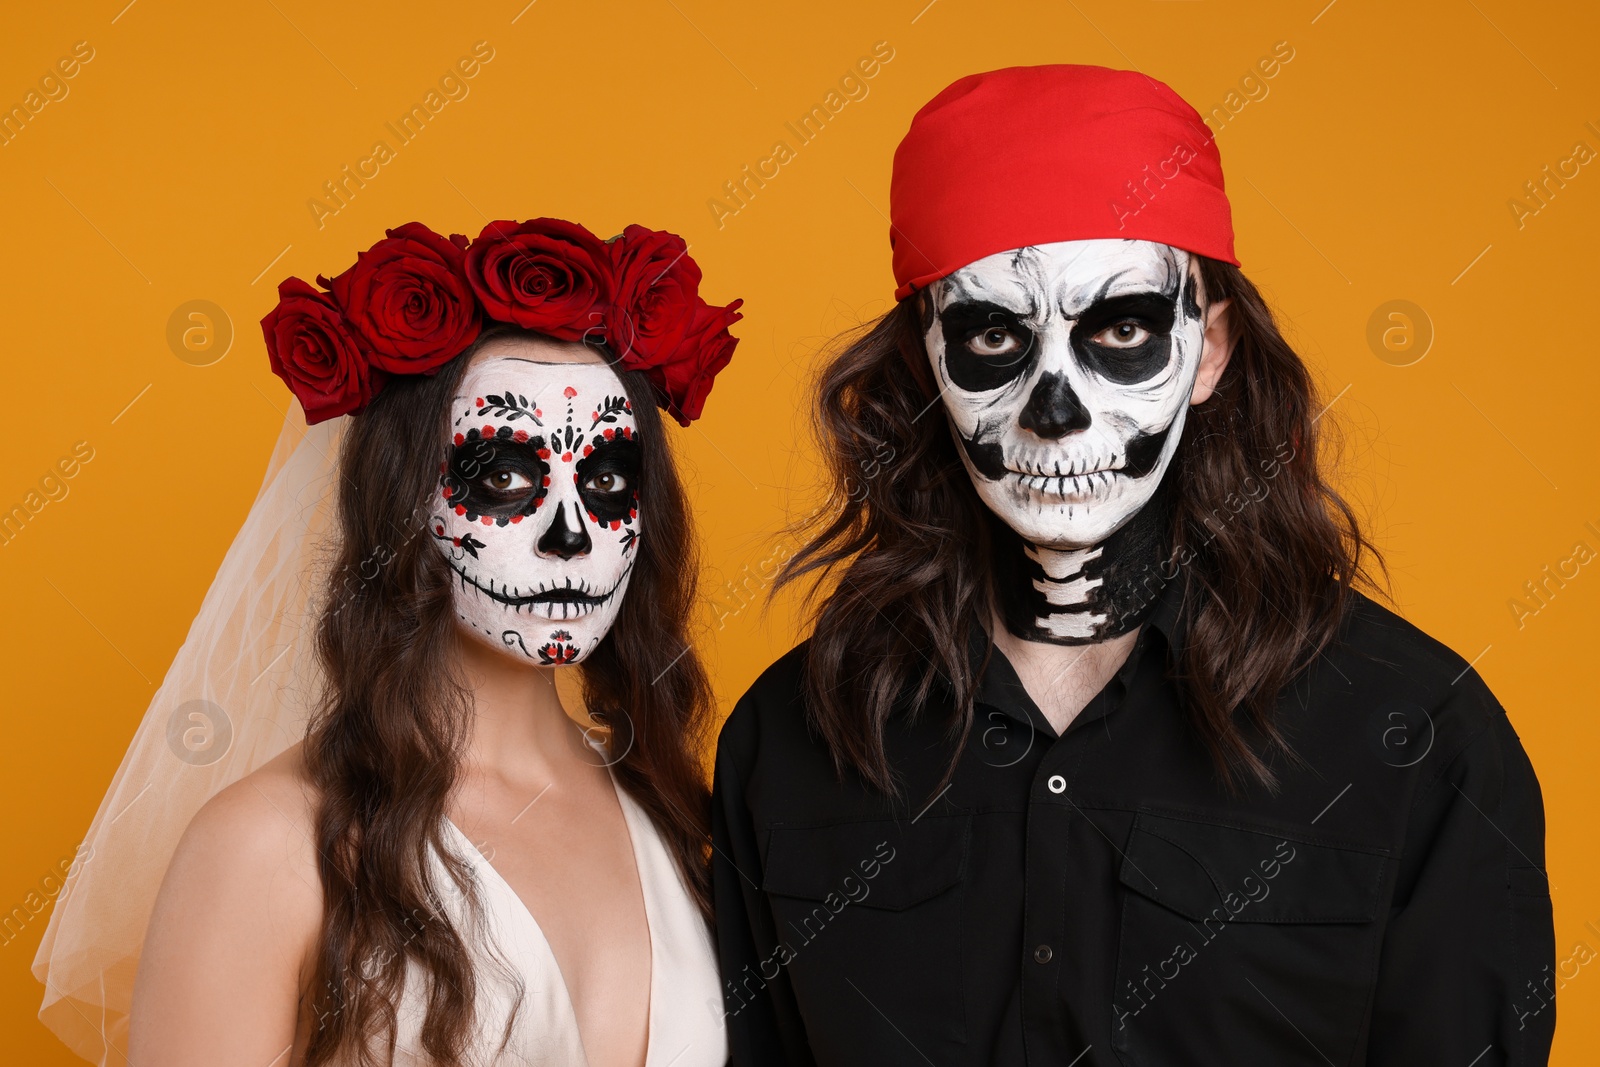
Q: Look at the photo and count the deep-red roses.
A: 5